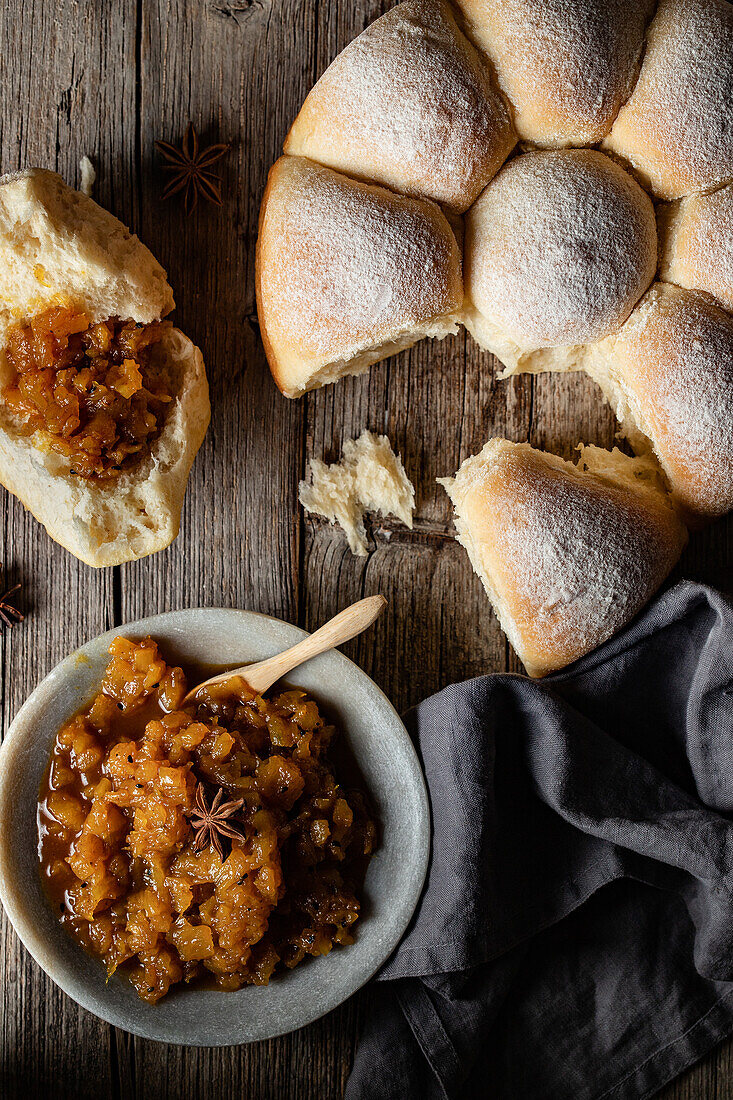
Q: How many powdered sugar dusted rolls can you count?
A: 8